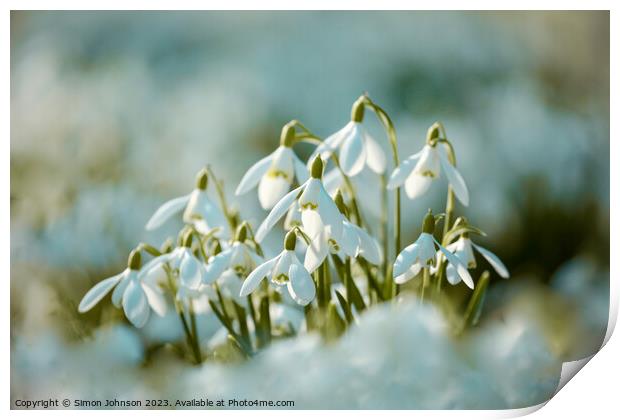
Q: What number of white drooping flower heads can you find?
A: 12